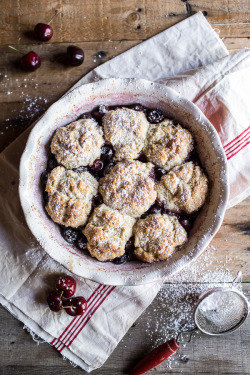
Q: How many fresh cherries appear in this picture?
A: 6